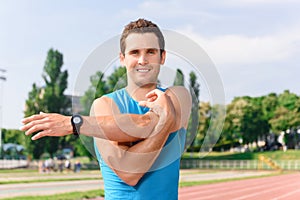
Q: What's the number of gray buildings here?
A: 1